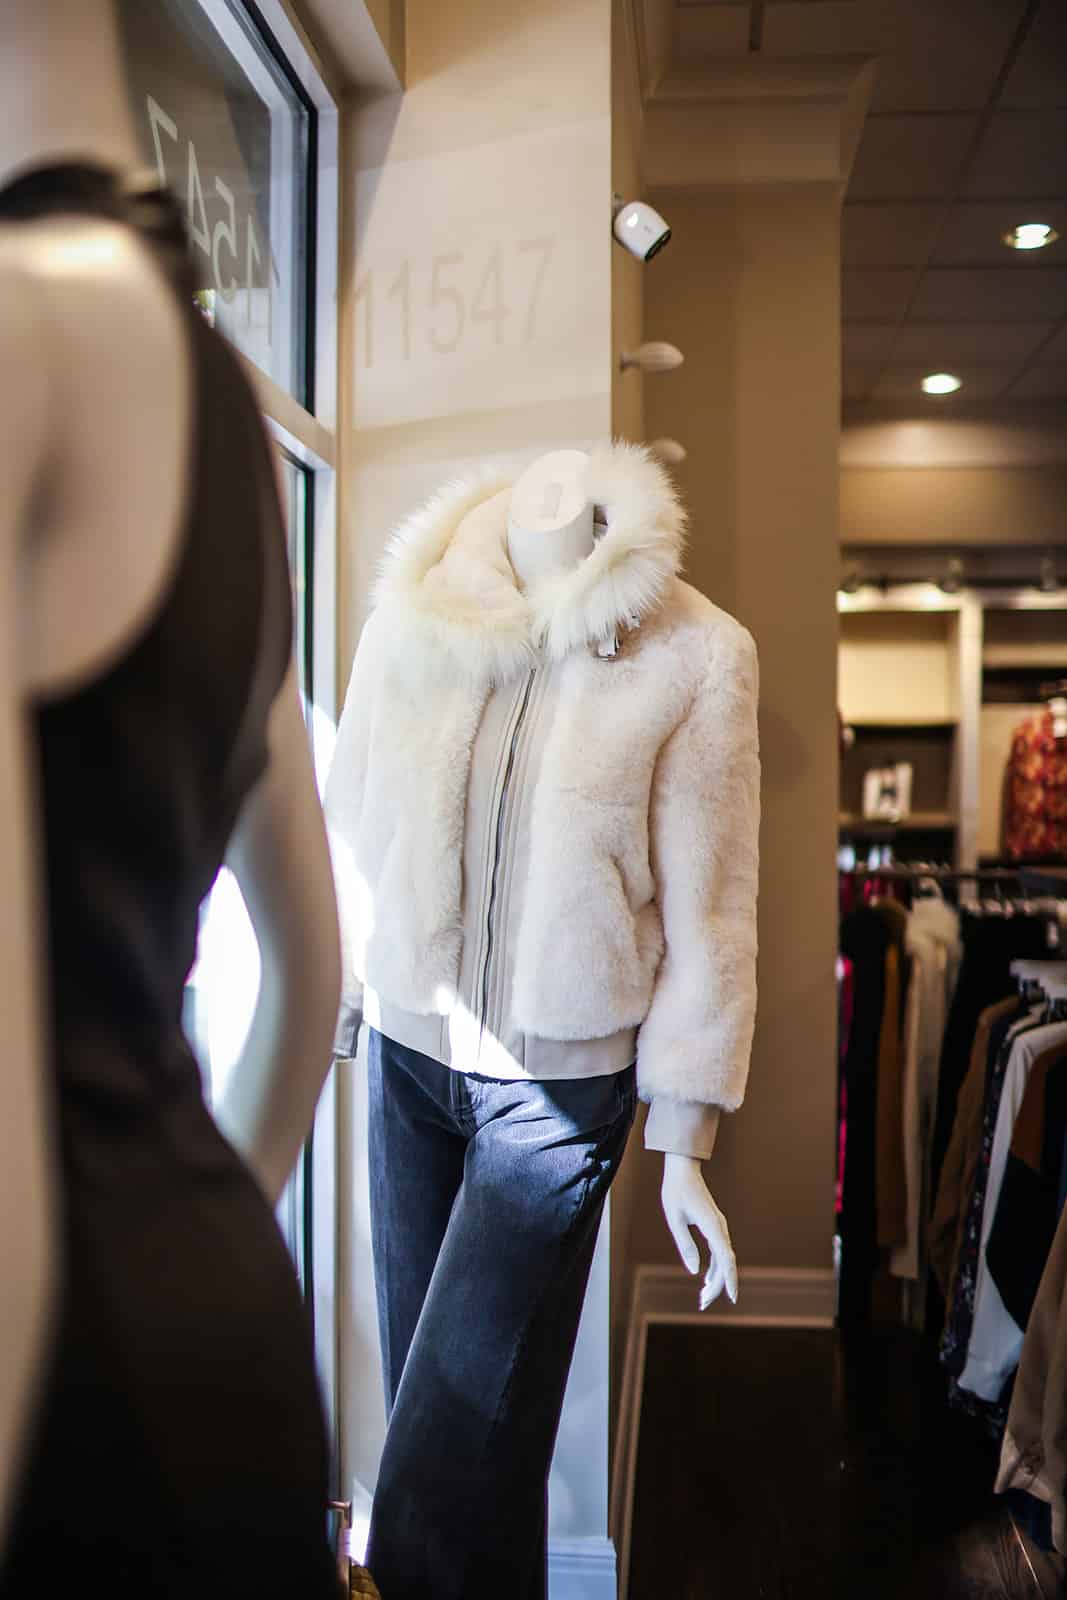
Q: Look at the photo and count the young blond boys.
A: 0